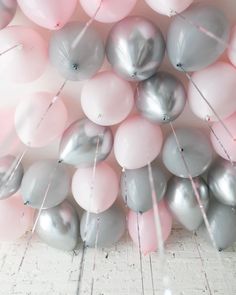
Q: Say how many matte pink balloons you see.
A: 14